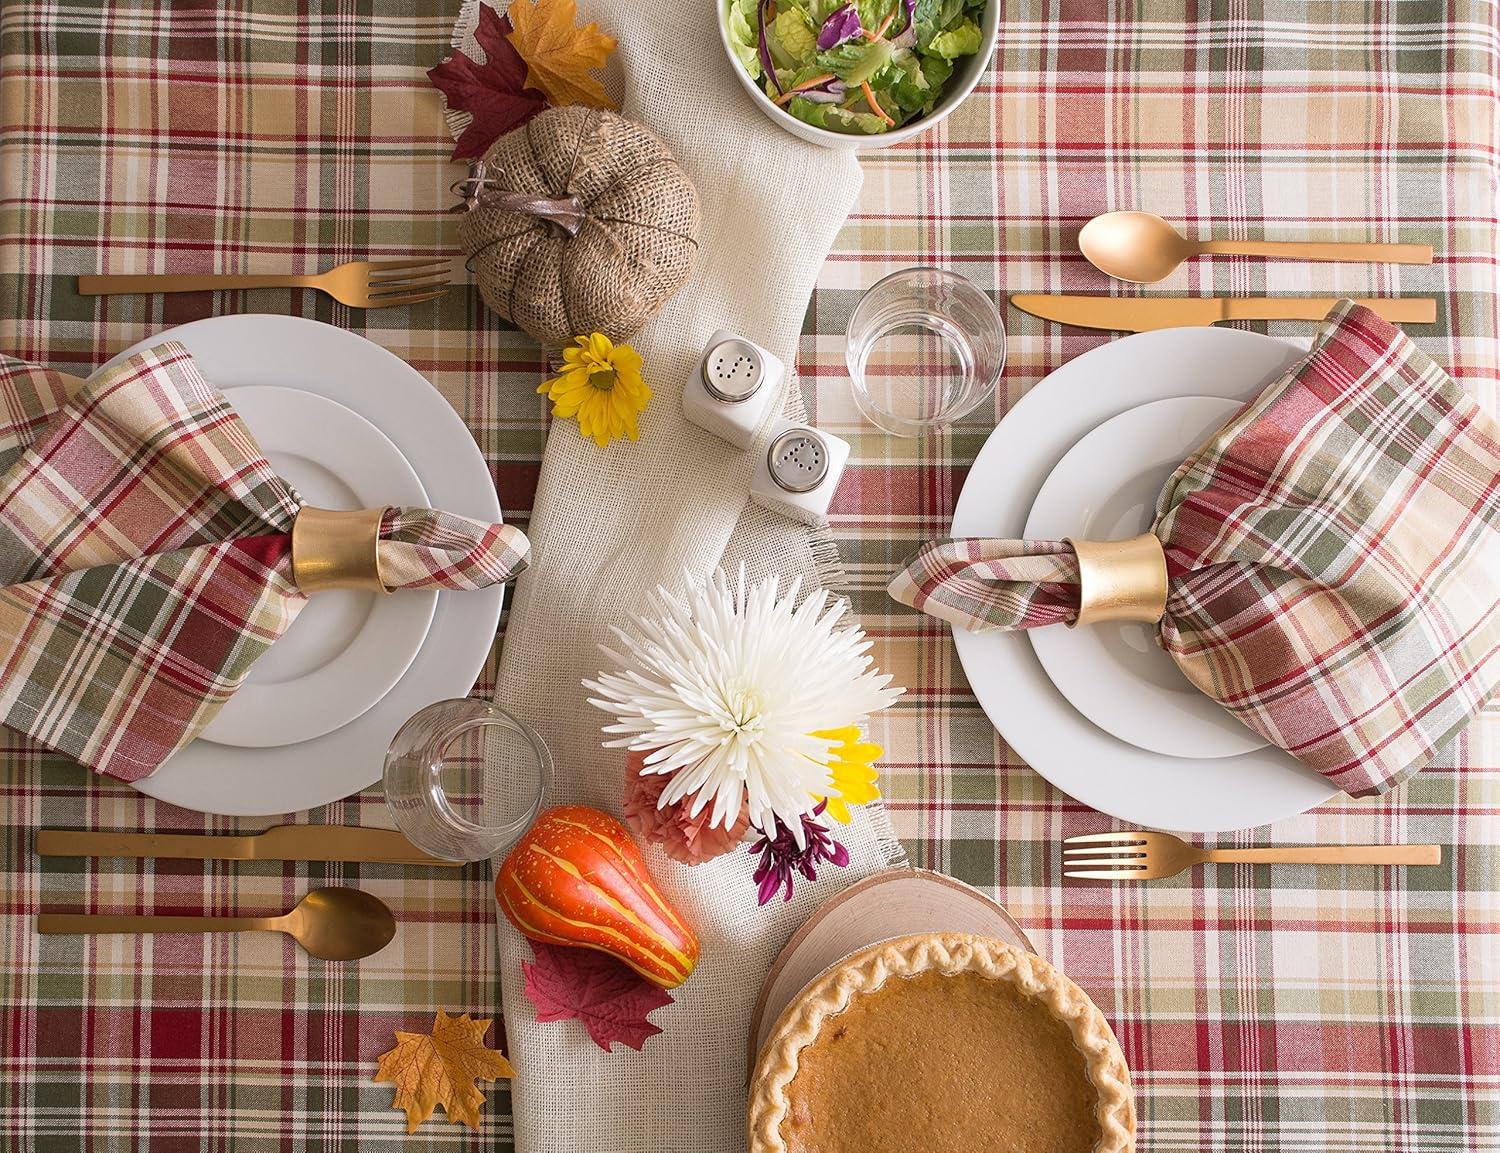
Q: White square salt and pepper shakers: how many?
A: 2